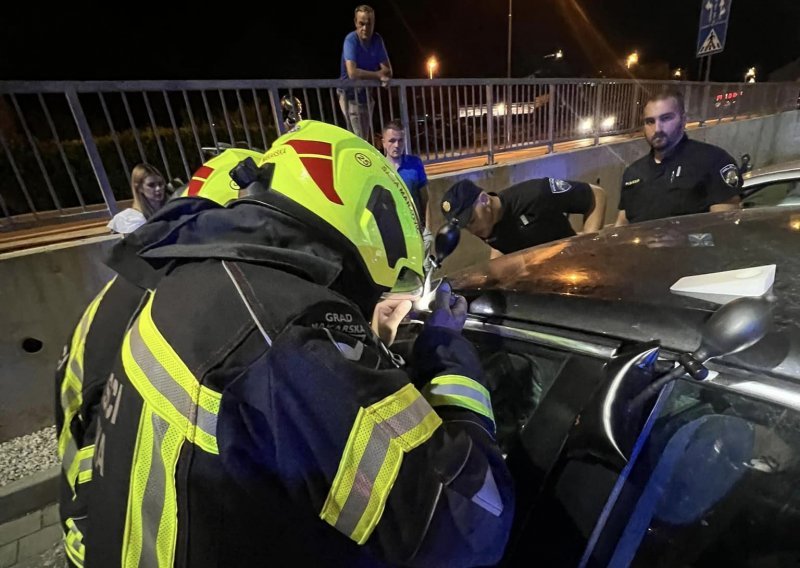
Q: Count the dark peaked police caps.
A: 1